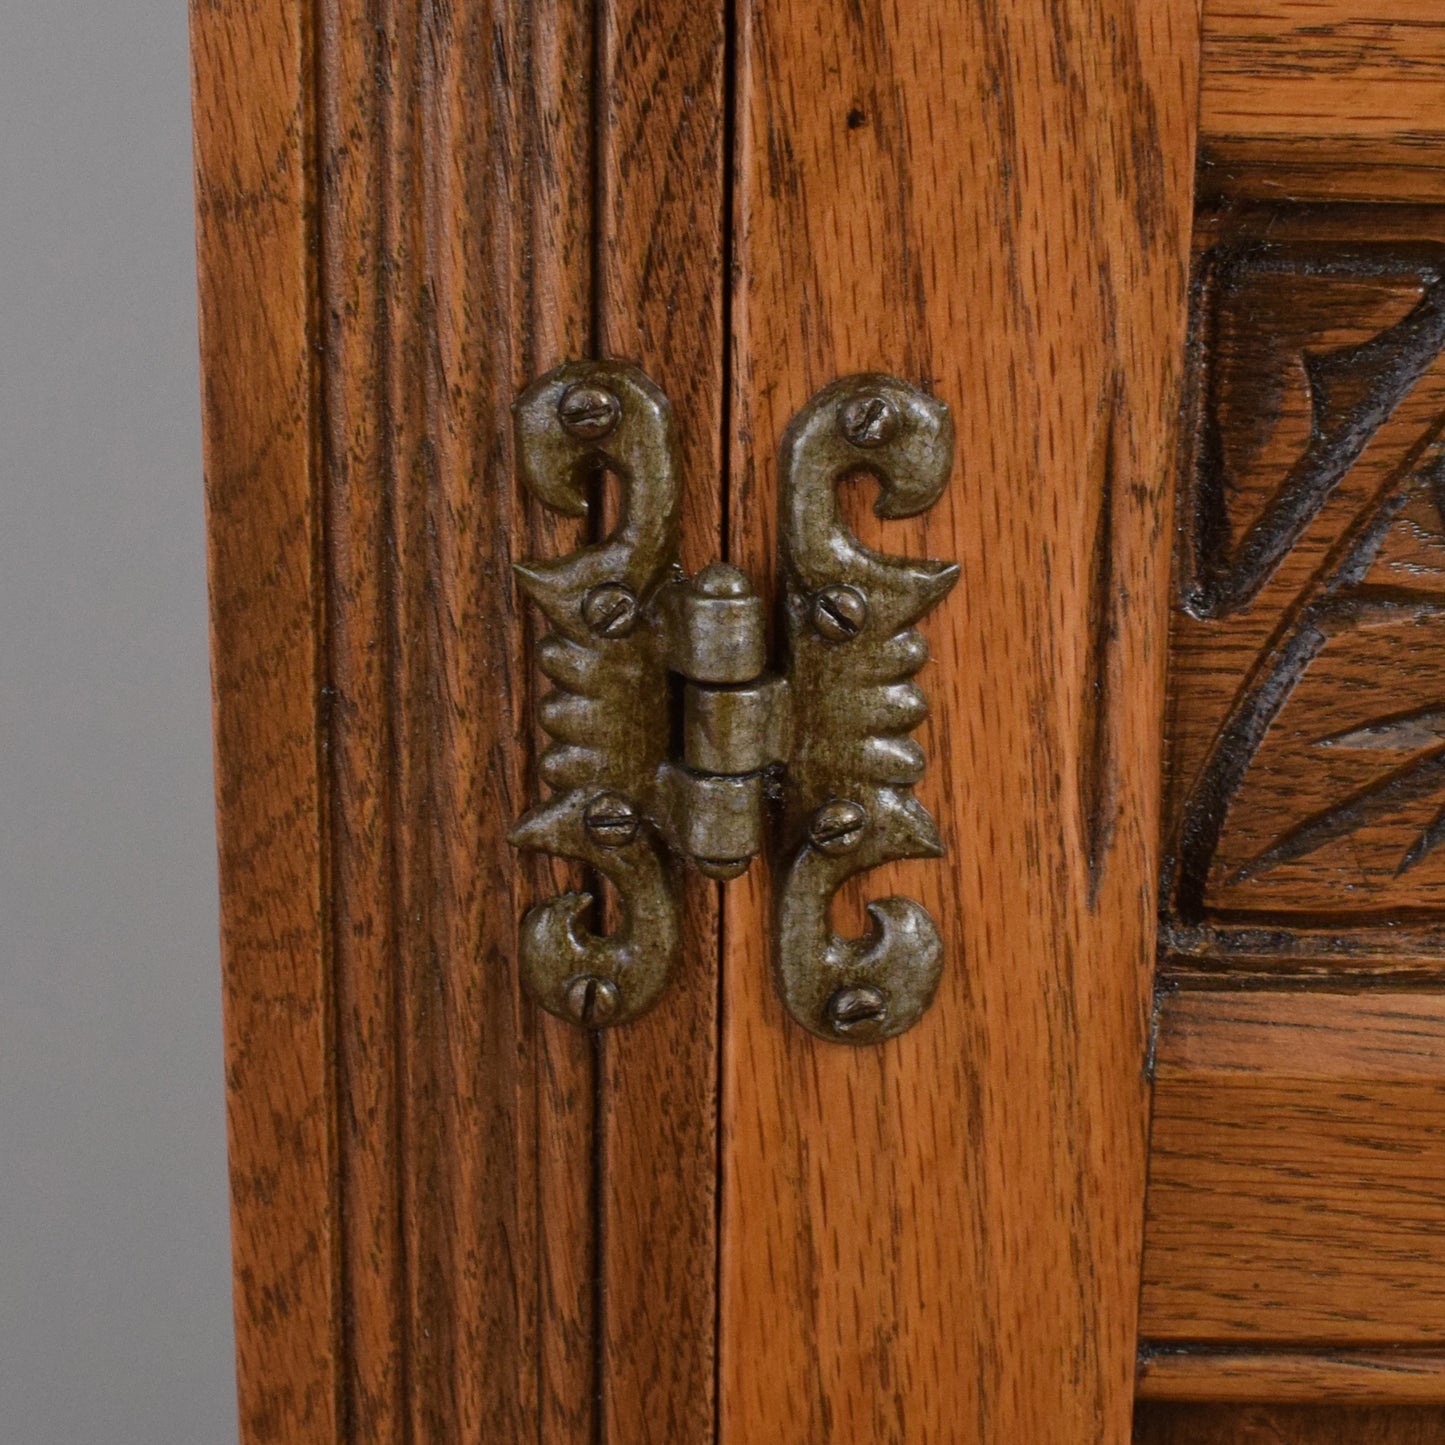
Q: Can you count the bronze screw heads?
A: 8